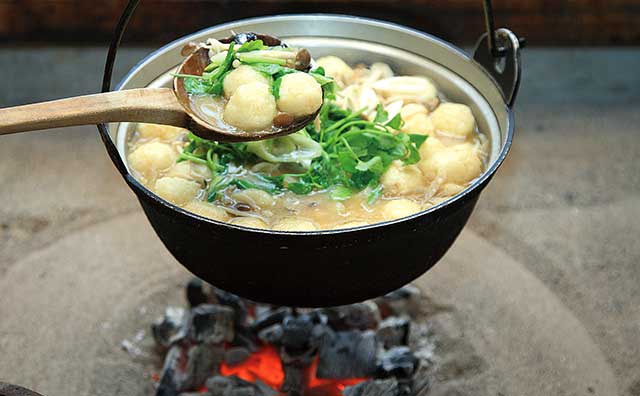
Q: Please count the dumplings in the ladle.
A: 3